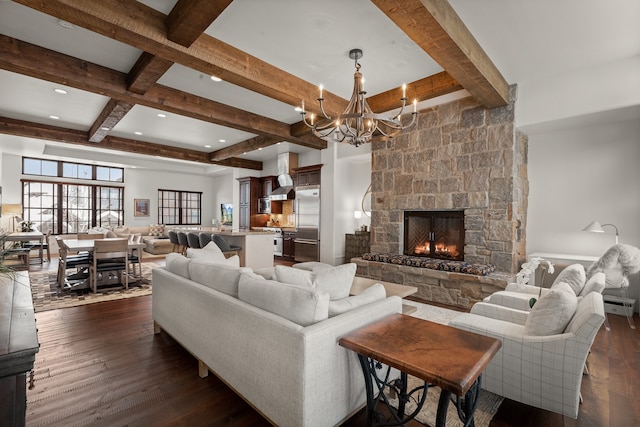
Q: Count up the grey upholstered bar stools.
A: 5